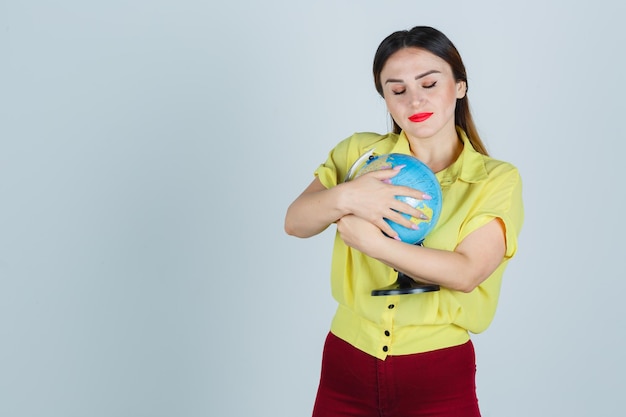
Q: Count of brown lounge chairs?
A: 0